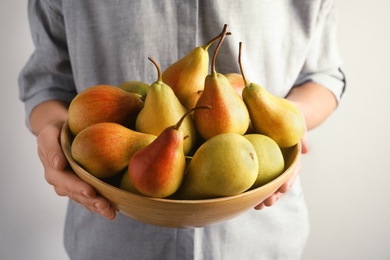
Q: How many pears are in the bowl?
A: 12